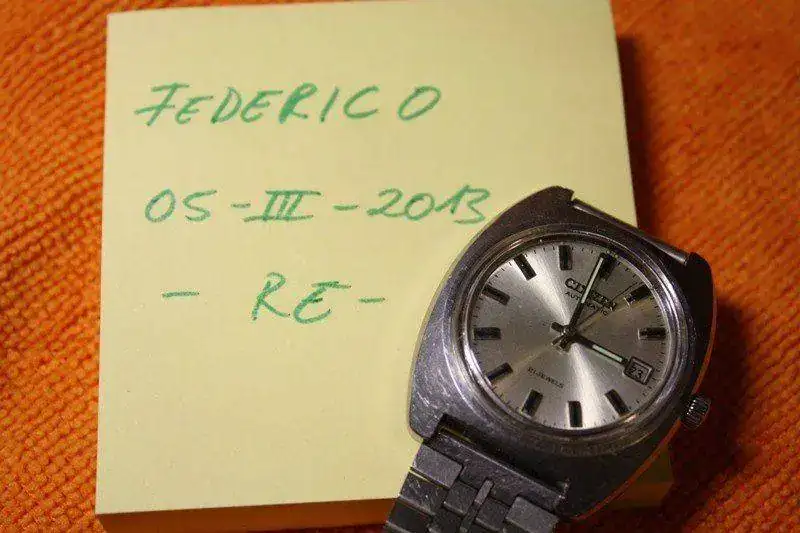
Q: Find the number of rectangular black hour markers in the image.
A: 11